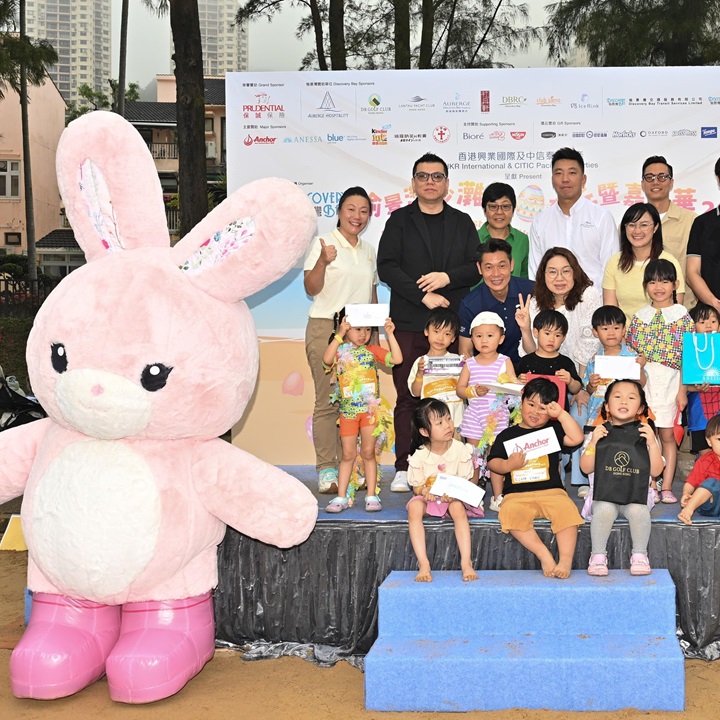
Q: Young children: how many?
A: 11